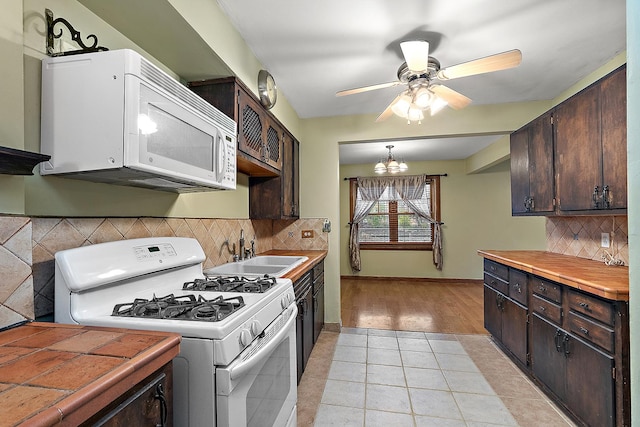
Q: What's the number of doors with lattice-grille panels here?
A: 2